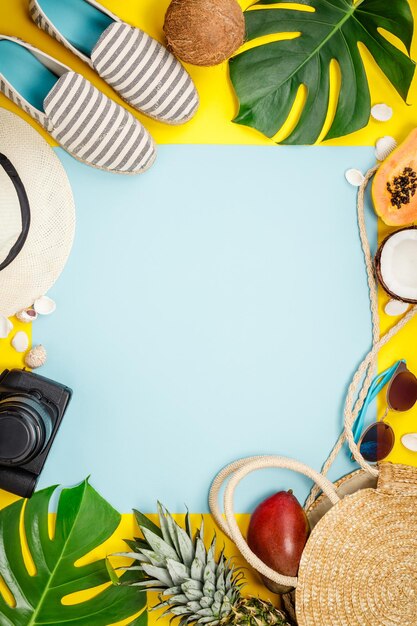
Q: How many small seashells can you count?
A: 10